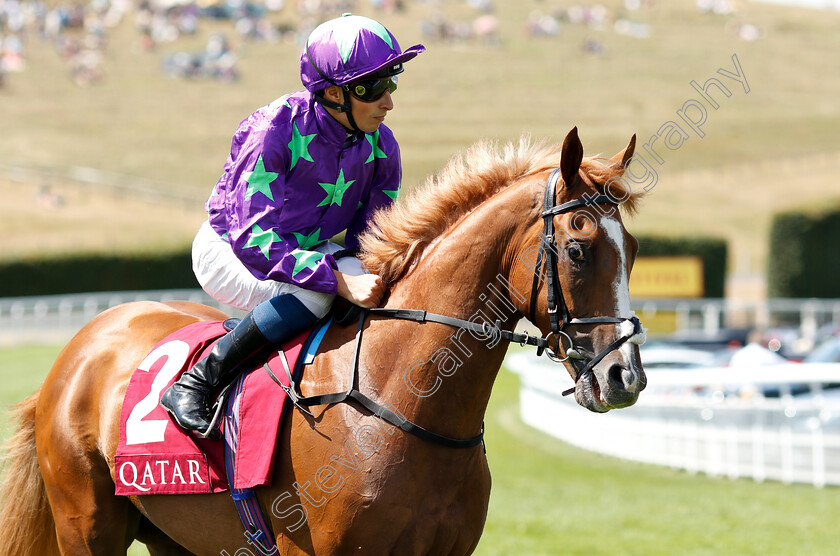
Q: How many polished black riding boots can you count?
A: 1